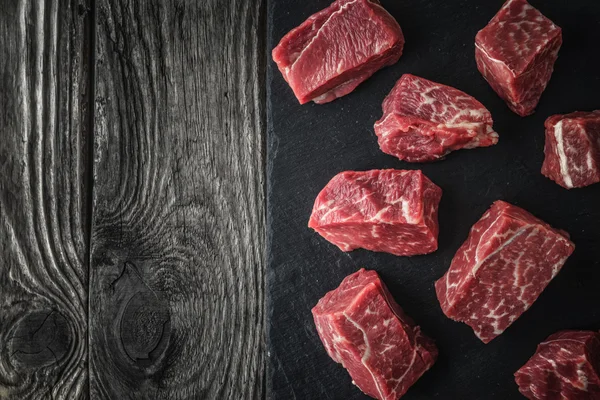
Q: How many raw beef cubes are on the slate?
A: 8